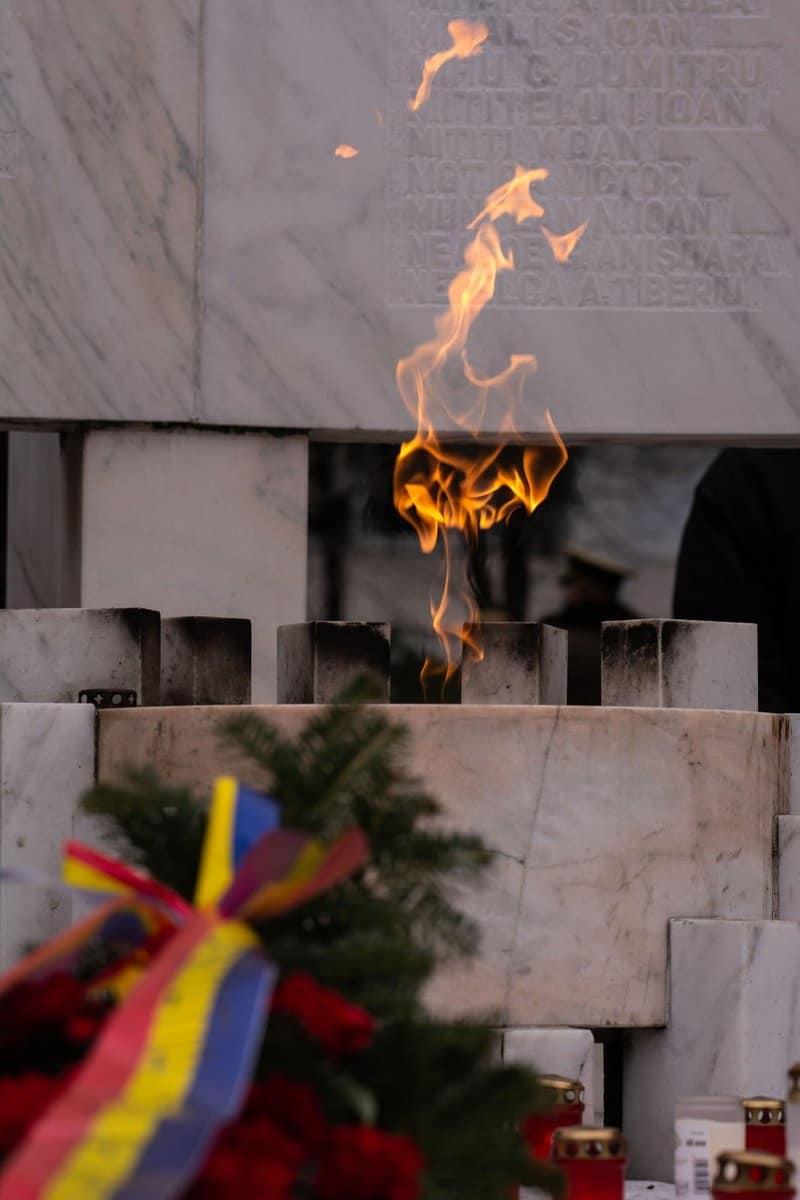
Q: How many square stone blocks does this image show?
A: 5